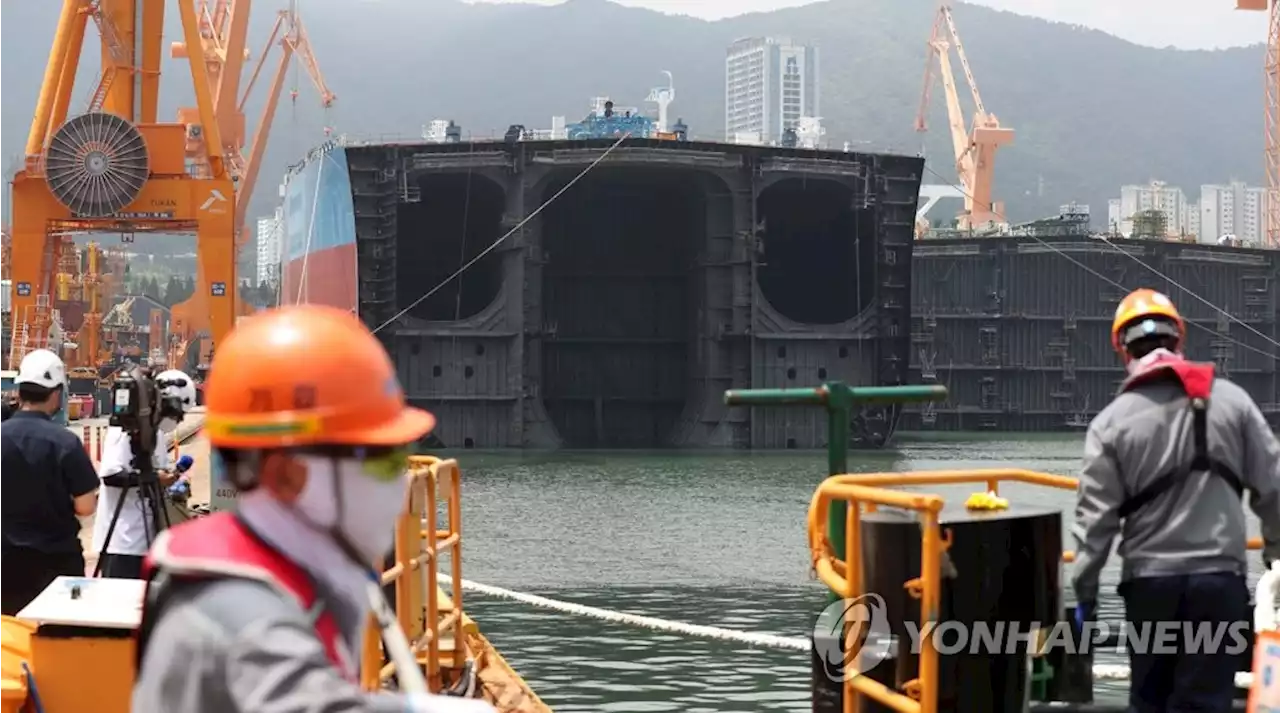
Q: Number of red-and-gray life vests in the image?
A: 2